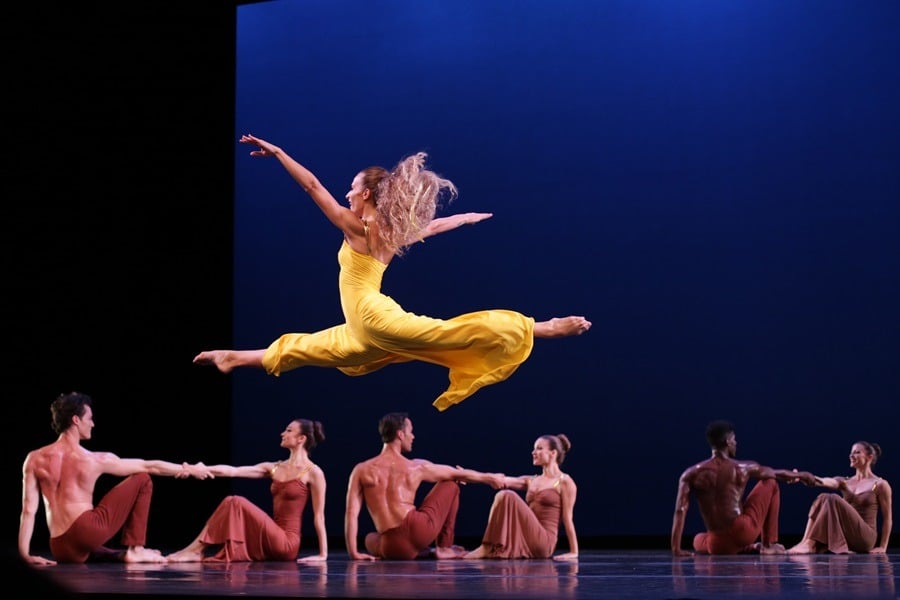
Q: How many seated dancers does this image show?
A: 6